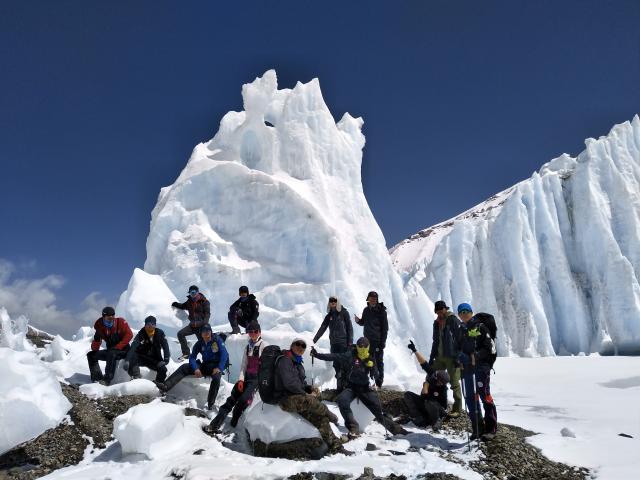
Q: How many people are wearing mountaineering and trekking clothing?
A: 13